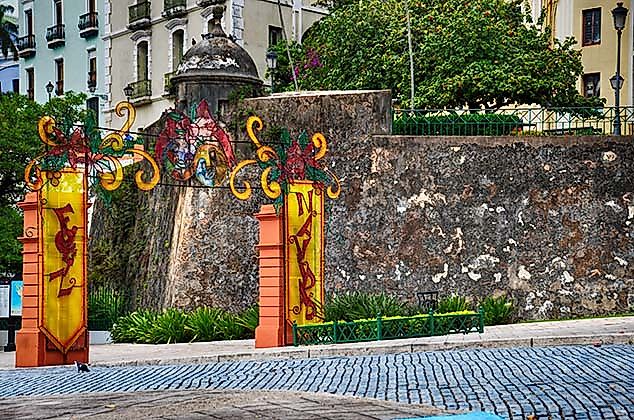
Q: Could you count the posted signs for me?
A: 2